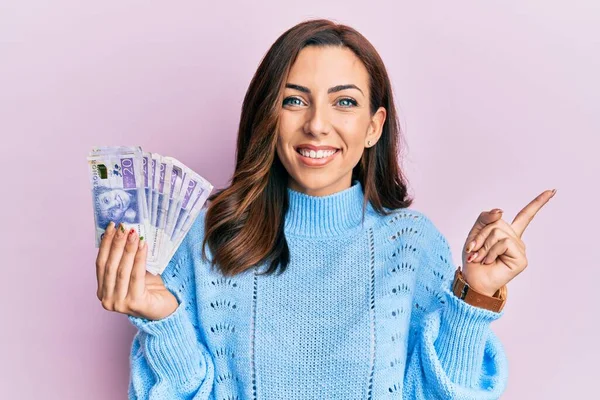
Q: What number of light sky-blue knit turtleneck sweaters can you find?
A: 1